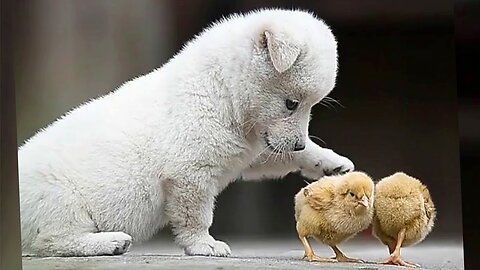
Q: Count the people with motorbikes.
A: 0